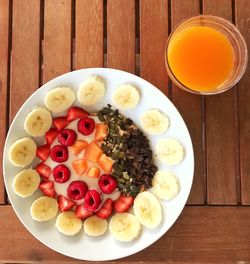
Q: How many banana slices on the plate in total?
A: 14